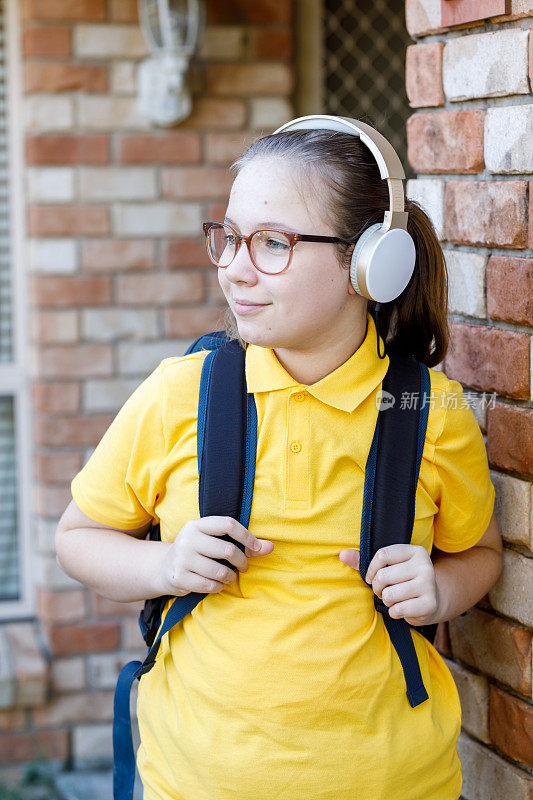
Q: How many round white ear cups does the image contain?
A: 1